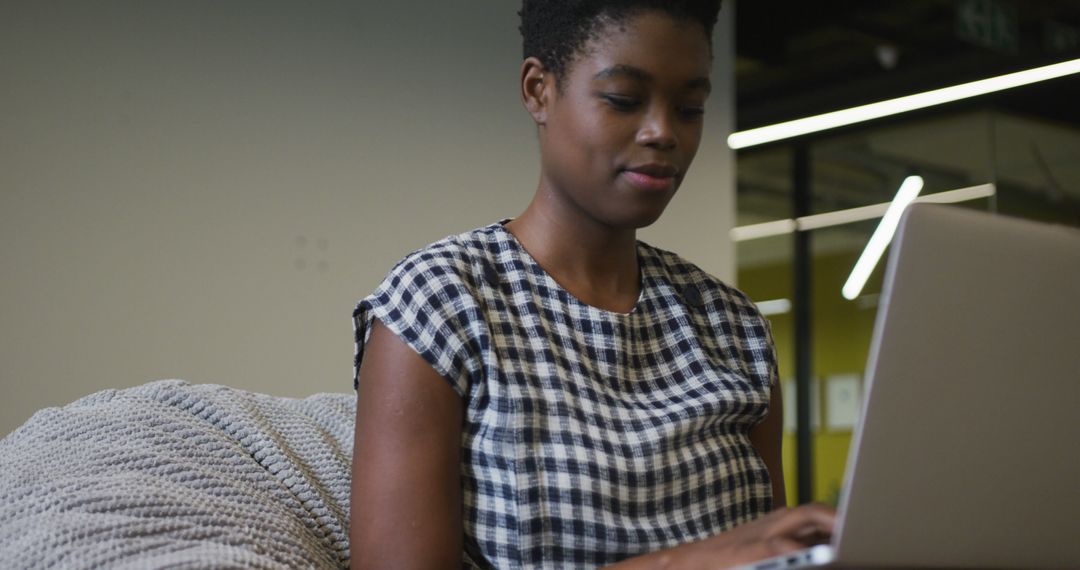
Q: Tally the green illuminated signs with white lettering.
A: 1